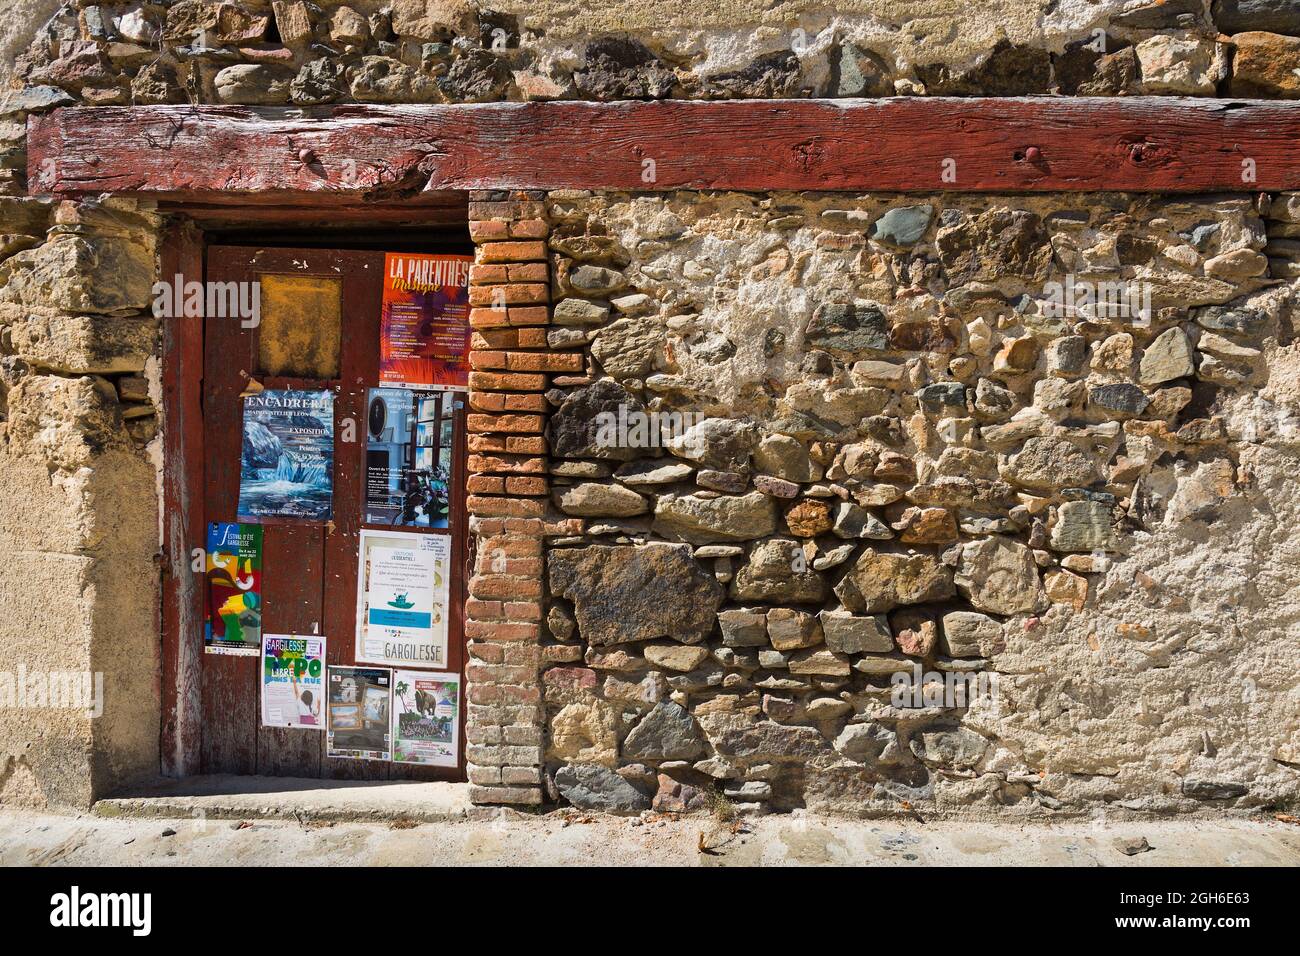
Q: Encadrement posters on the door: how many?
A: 1